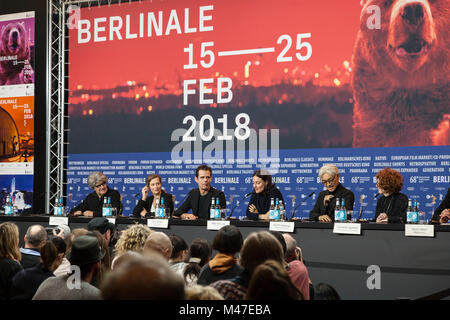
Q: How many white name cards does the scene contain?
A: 7